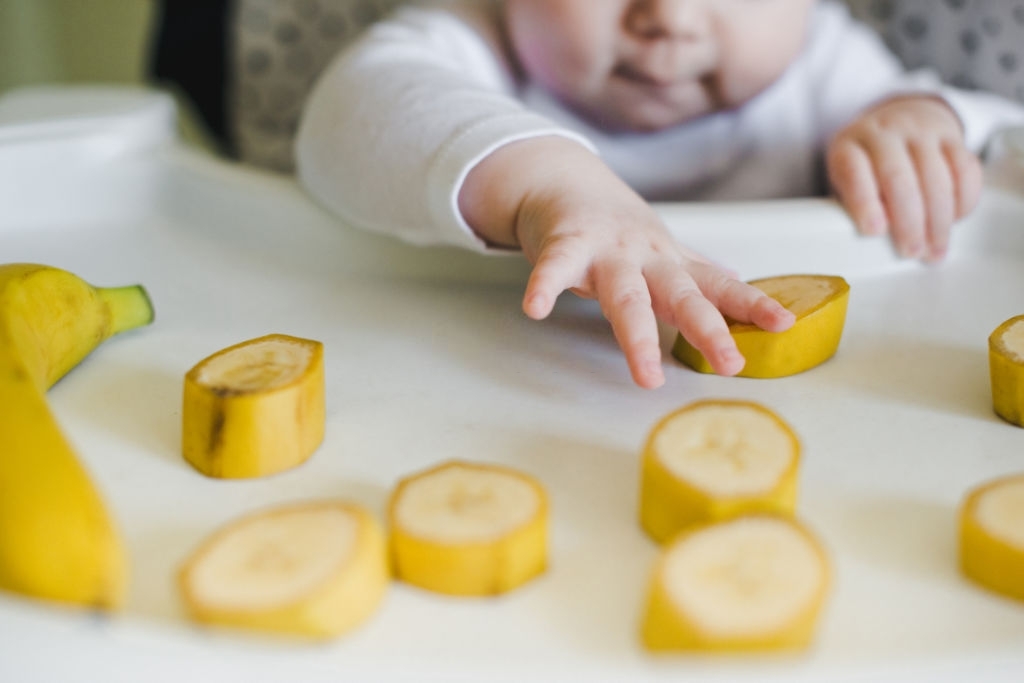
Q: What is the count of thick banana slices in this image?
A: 8